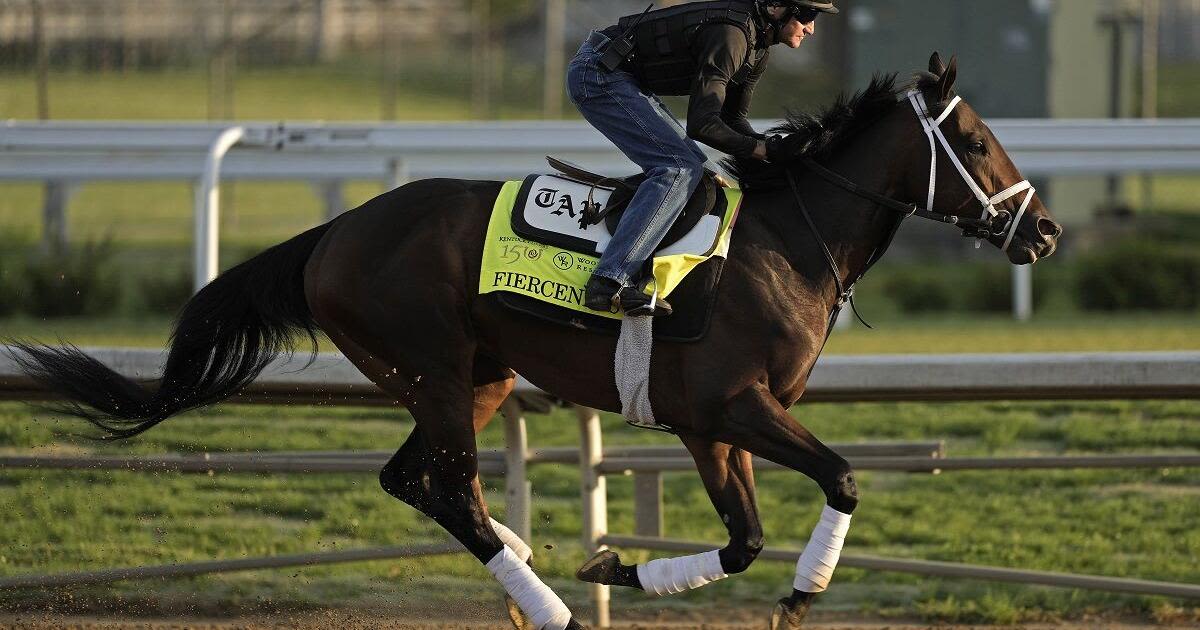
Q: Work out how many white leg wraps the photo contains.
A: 4